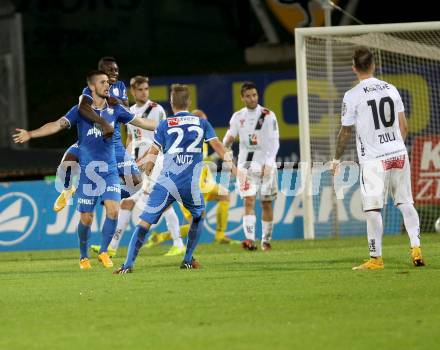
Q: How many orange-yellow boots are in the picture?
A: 5